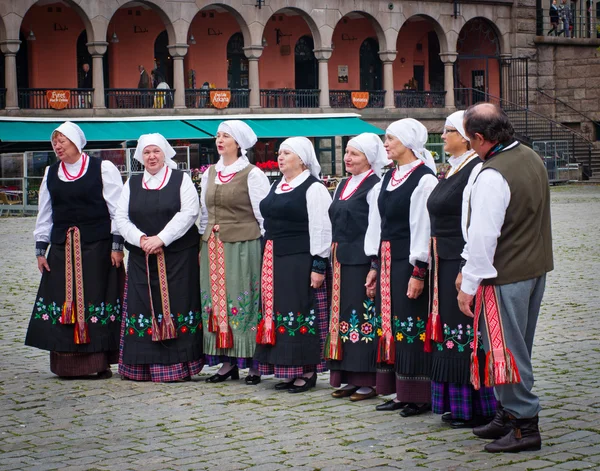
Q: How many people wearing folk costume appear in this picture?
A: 8